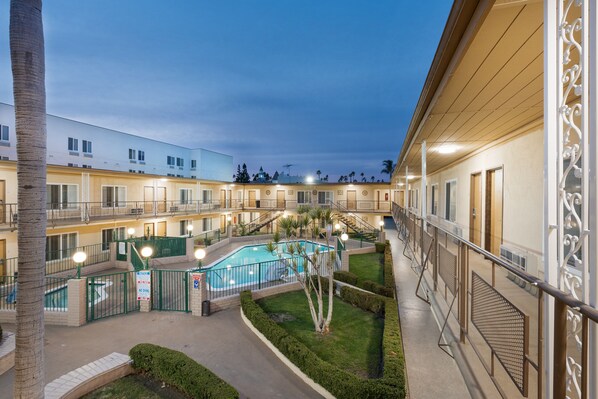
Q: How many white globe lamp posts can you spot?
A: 9